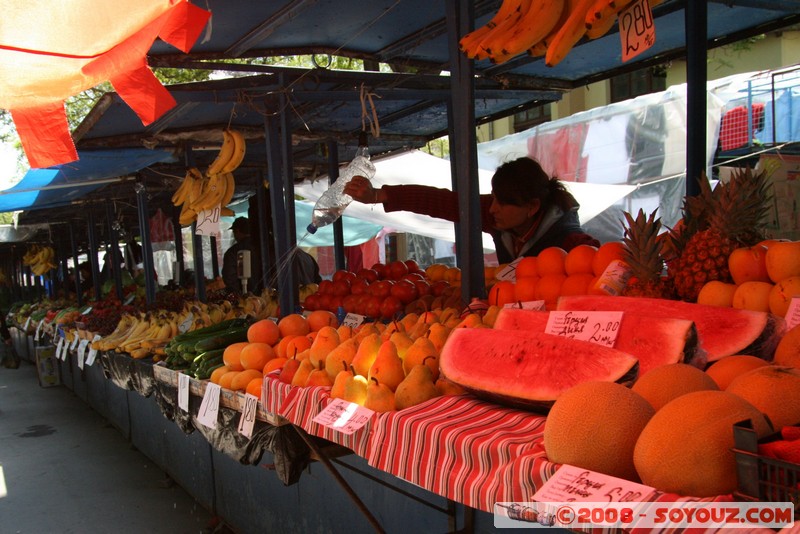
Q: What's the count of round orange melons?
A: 6